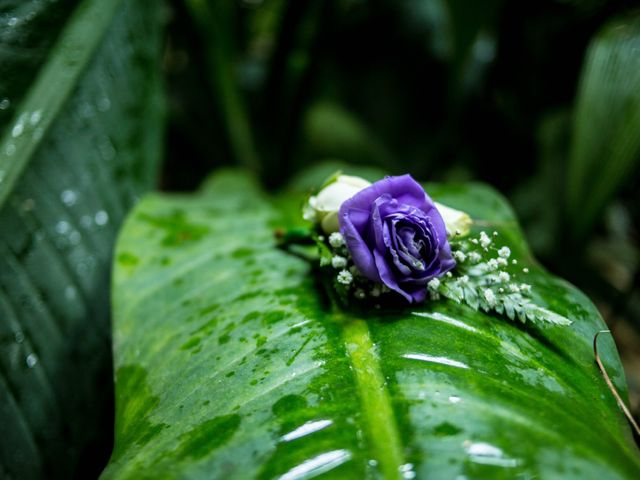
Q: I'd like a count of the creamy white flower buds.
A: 2